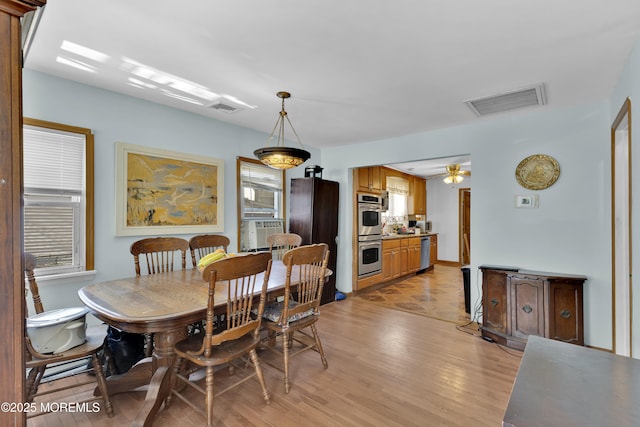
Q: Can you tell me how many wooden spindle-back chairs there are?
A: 6